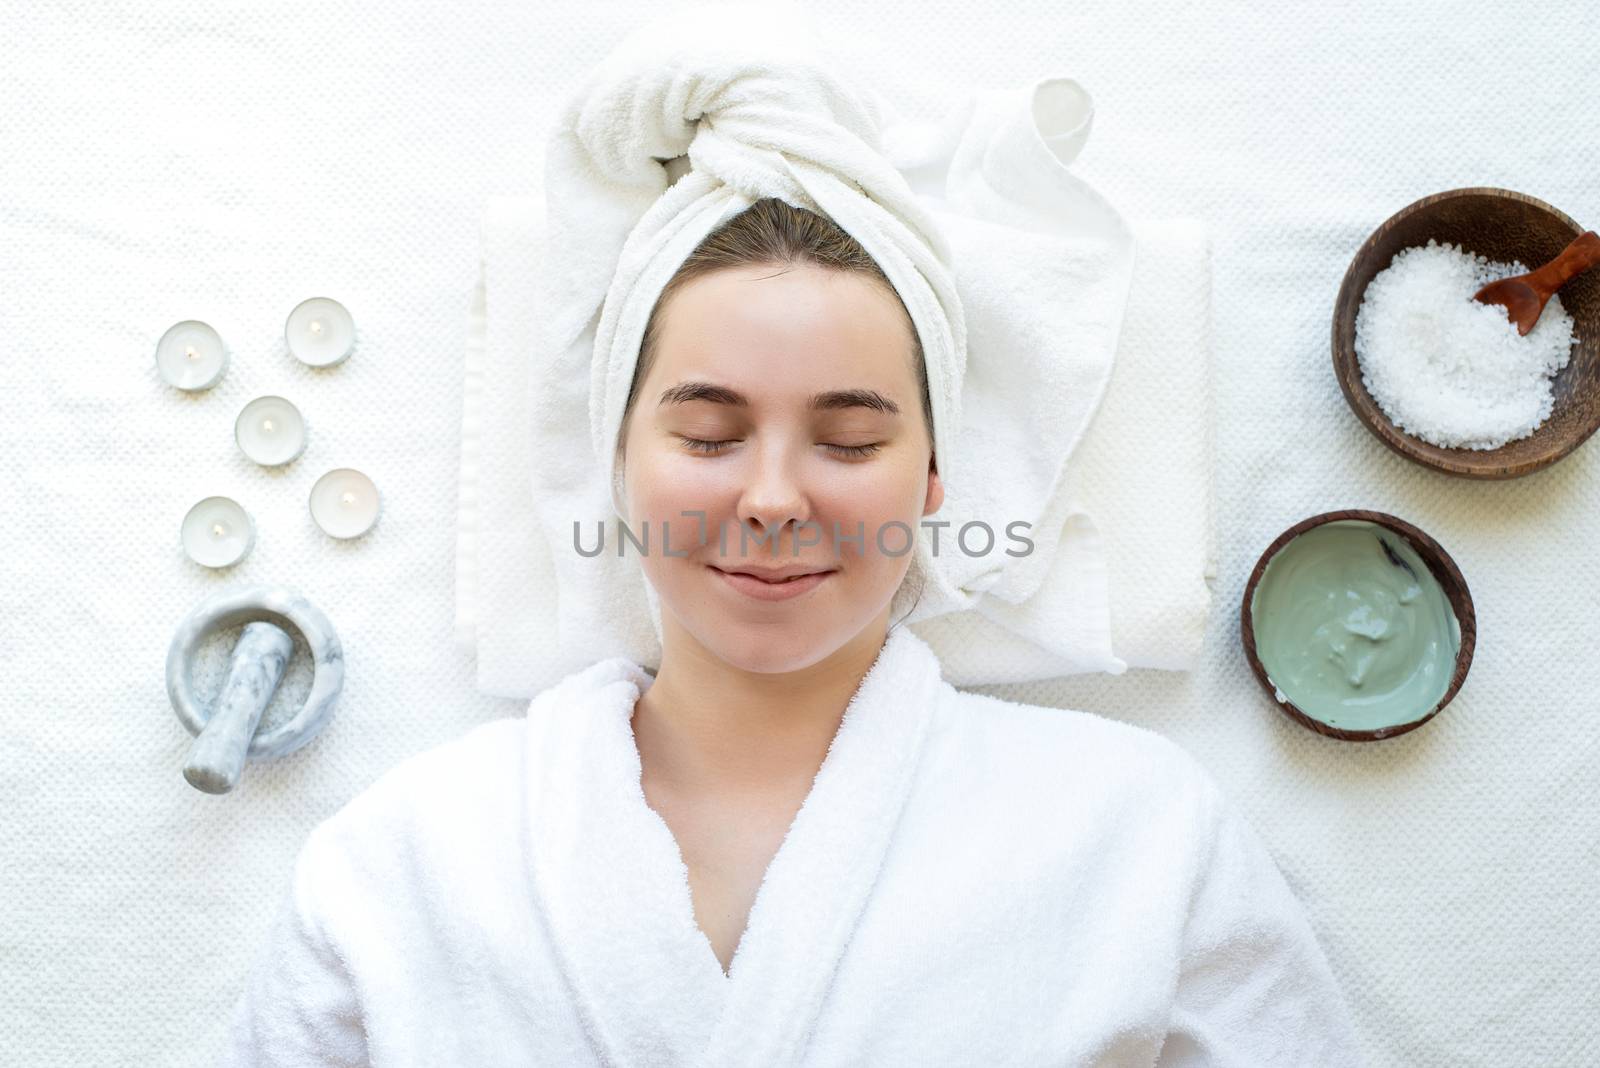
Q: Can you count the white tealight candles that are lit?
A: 5